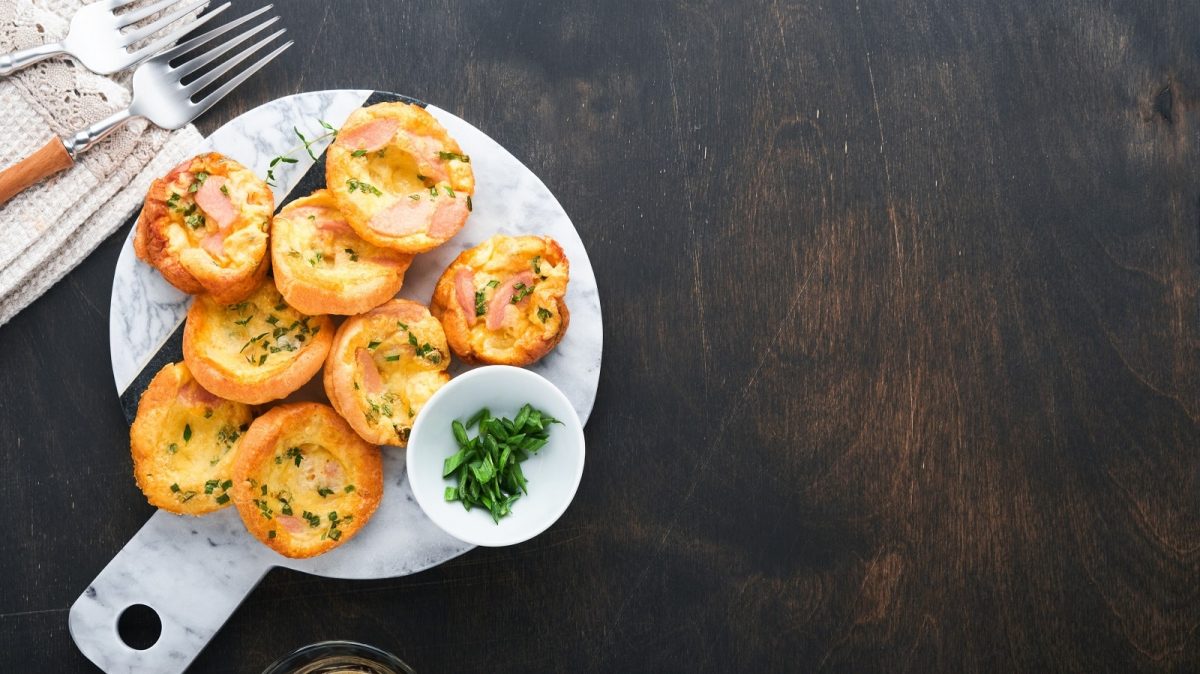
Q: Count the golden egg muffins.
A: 8